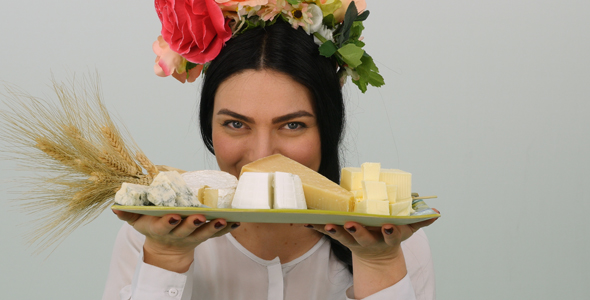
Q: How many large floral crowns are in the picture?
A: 1